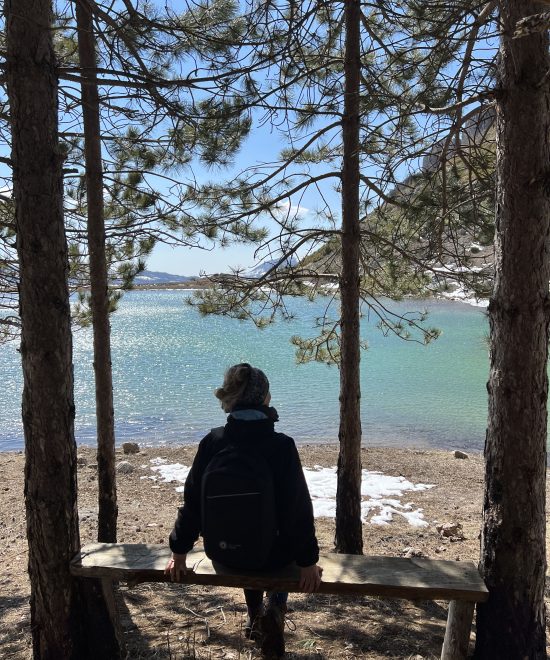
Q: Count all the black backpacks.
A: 1